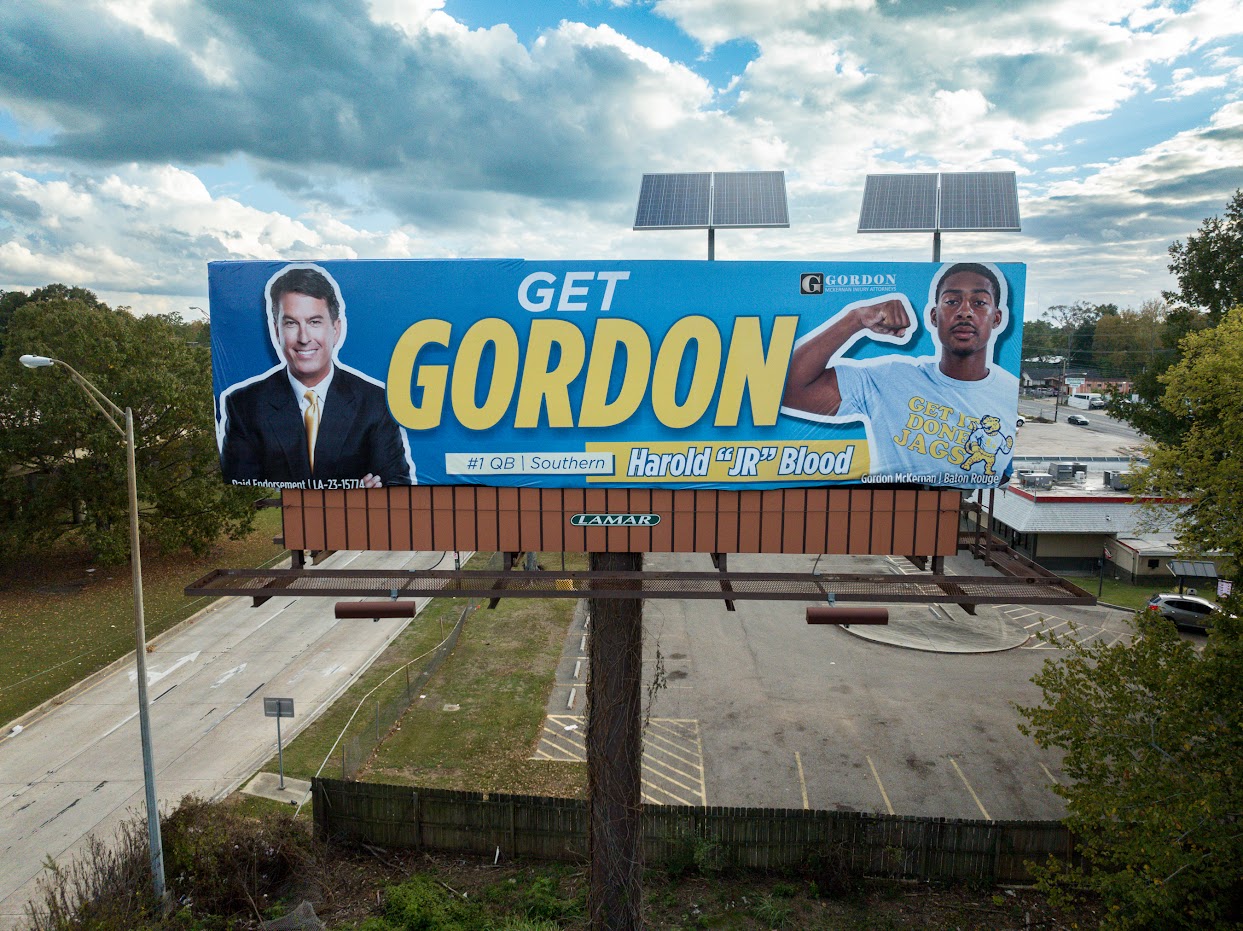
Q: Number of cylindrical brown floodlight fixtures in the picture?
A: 2